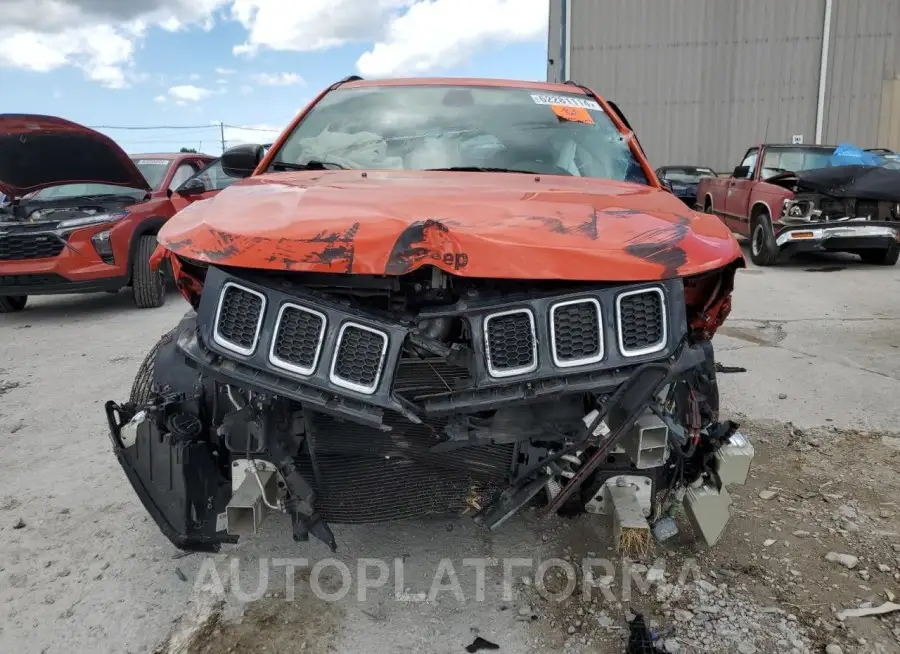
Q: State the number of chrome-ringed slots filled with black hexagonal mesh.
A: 6